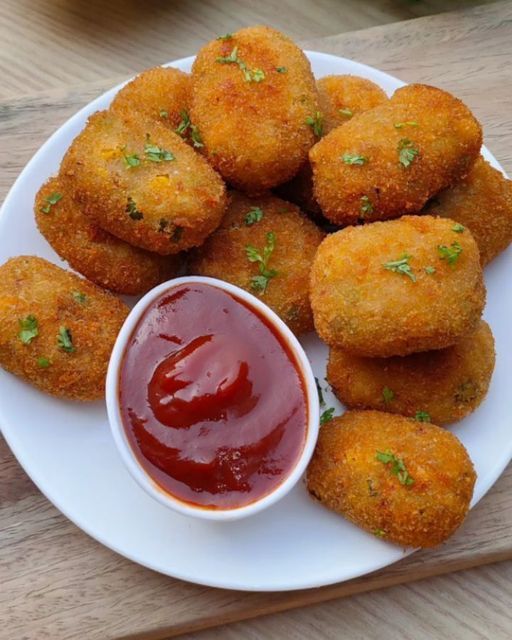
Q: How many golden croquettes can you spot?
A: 12